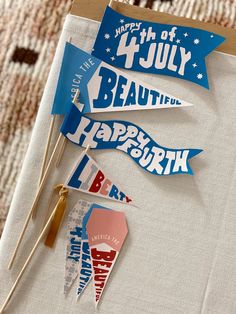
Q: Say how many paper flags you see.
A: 7